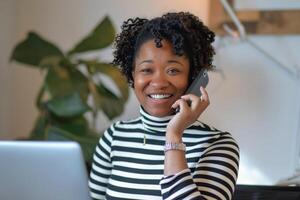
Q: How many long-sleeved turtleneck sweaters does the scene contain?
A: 1